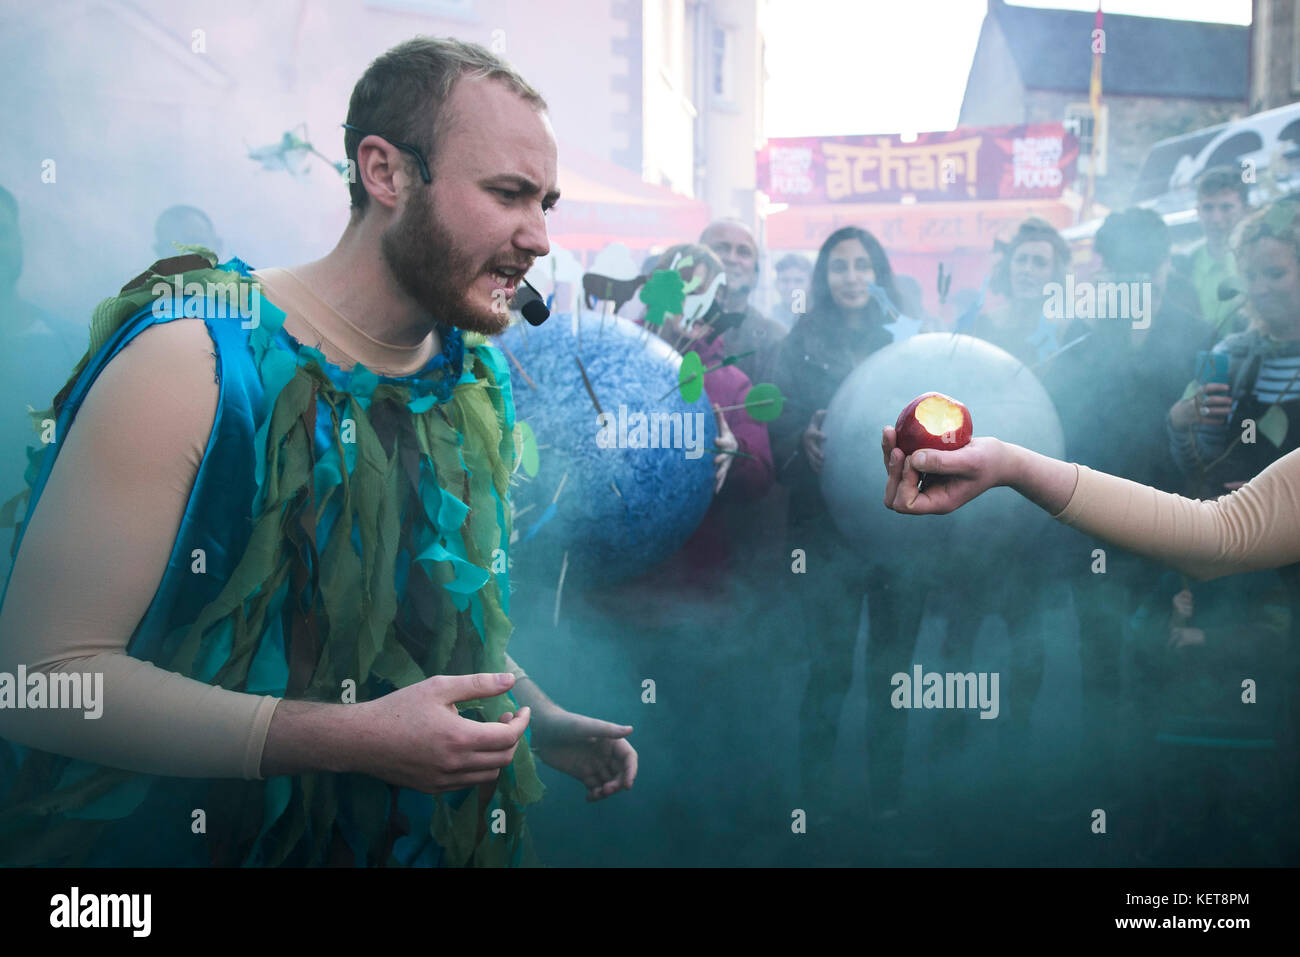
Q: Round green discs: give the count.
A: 3